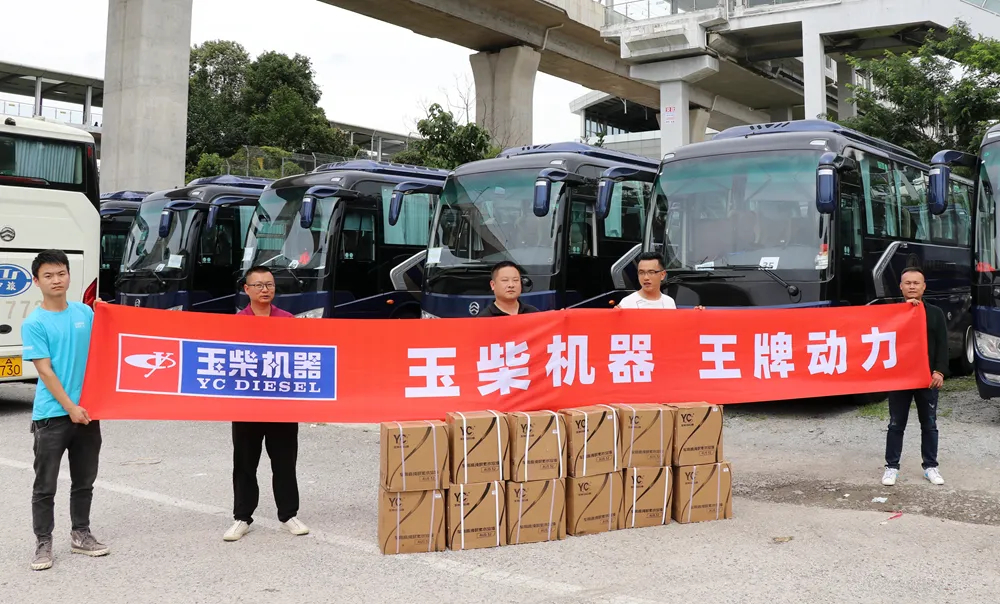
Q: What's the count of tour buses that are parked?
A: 7